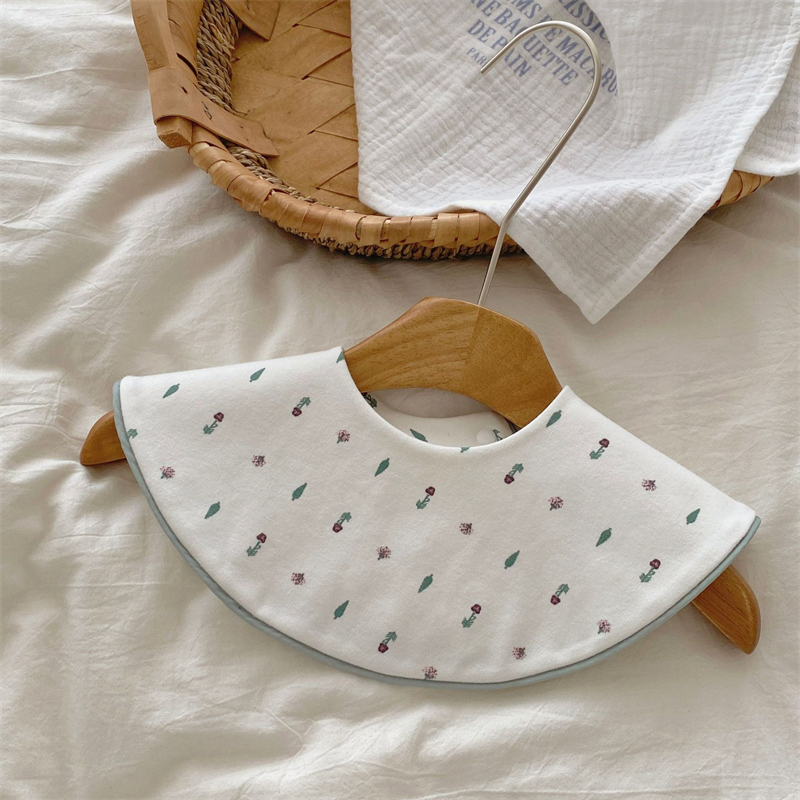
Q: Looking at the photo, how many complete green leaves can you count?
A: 11